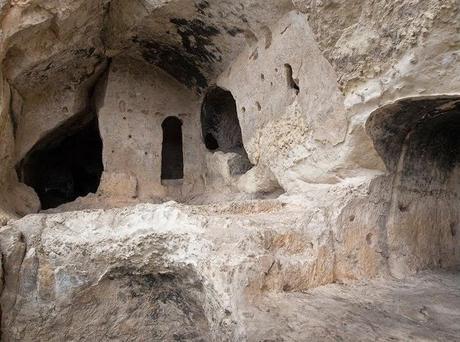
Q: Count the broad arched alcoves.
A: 1